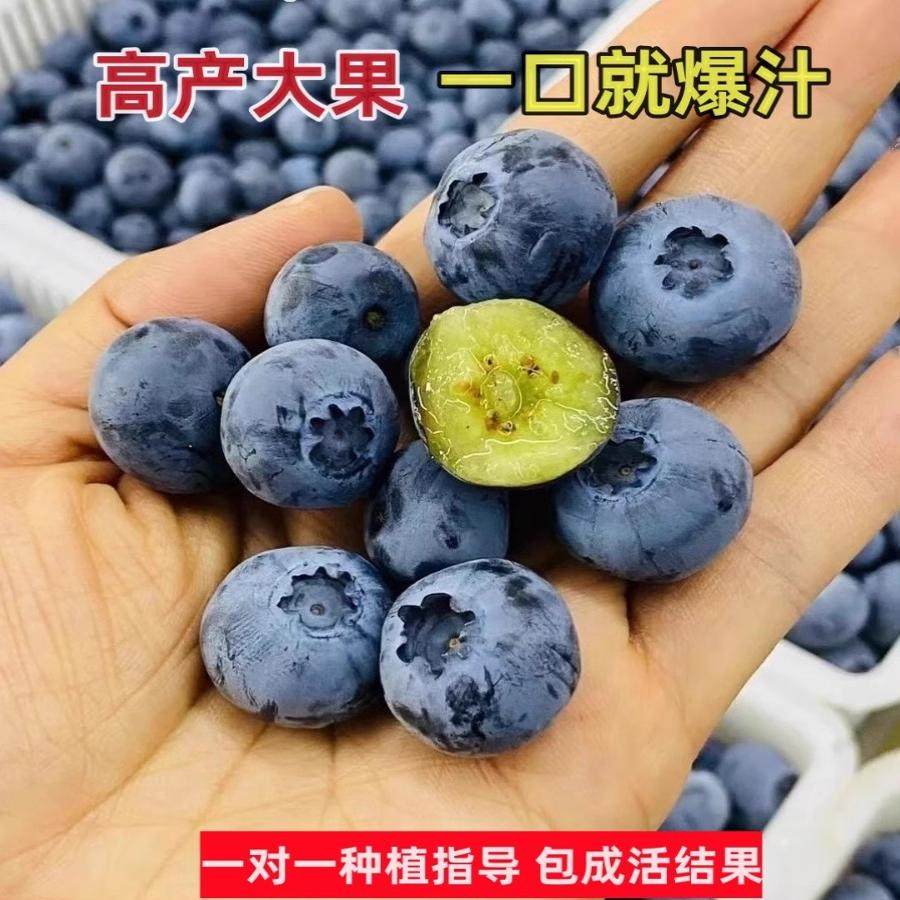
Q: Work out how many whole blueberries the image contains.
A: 9